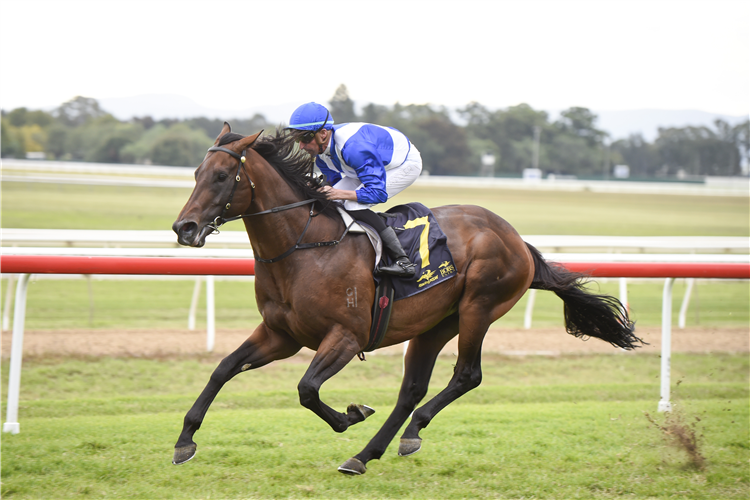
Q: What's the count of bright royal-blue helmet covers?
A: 1